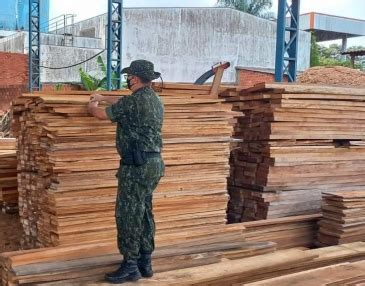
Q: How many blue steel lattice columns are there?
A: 3